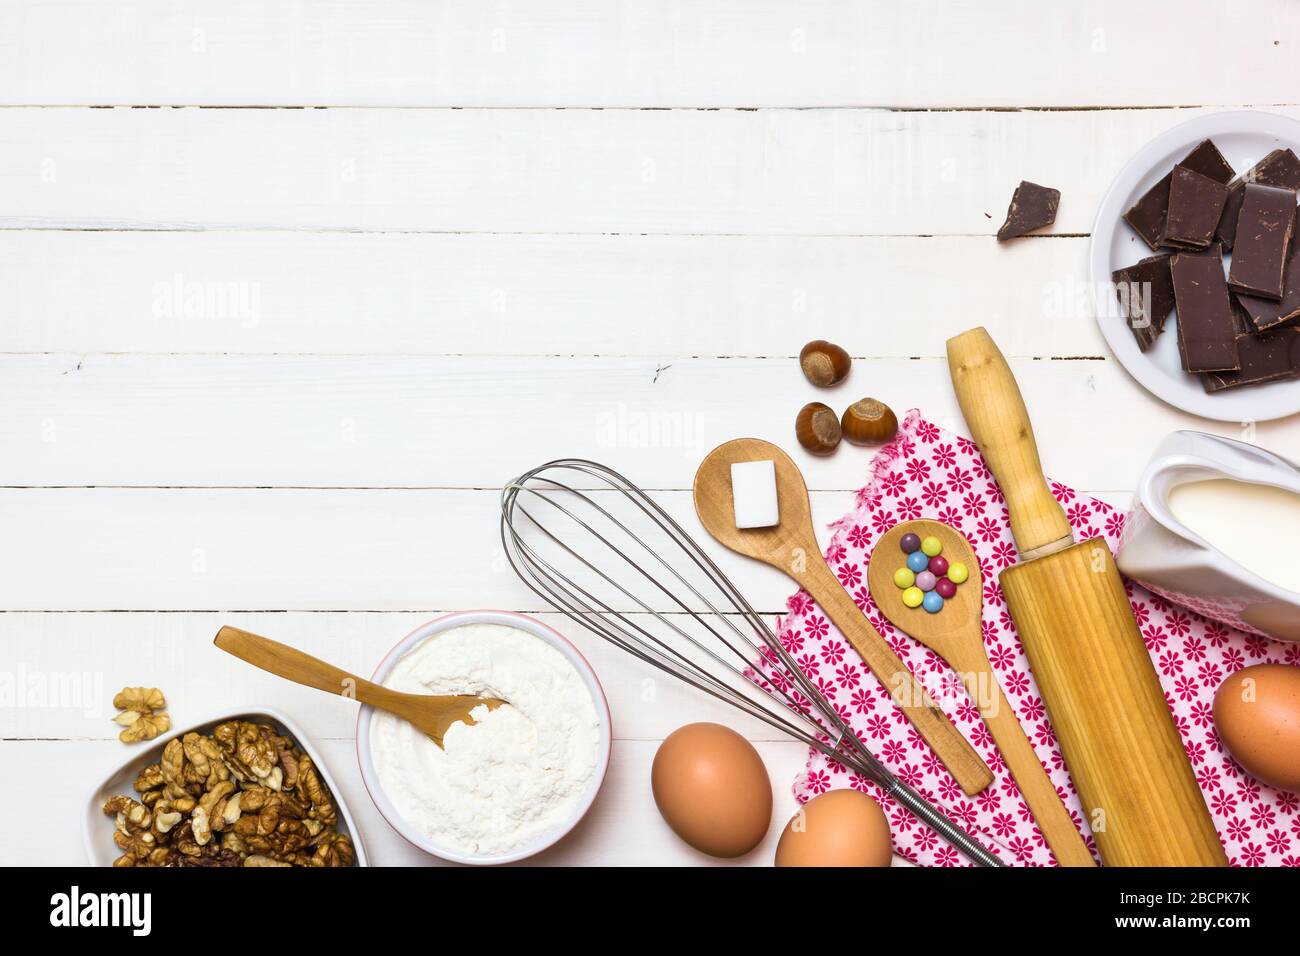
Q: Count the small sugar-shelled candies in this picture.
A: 10